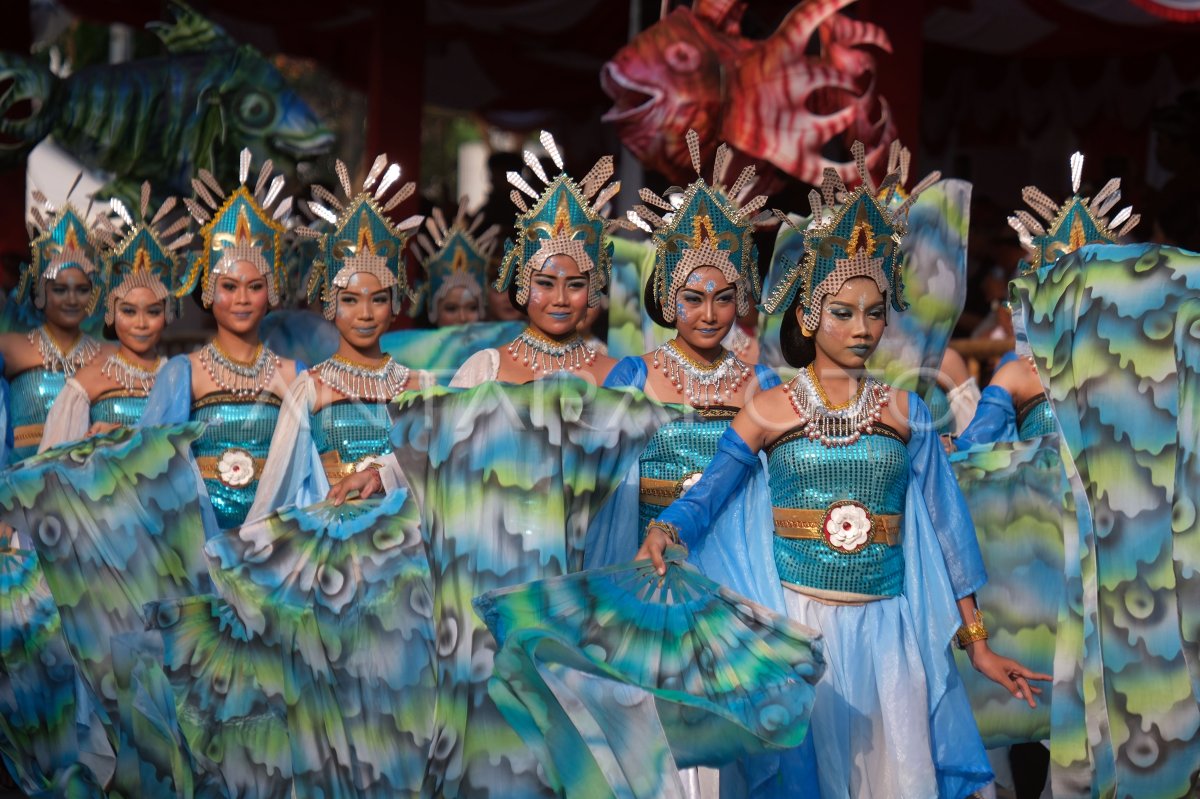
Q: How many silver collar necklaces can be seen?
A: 7